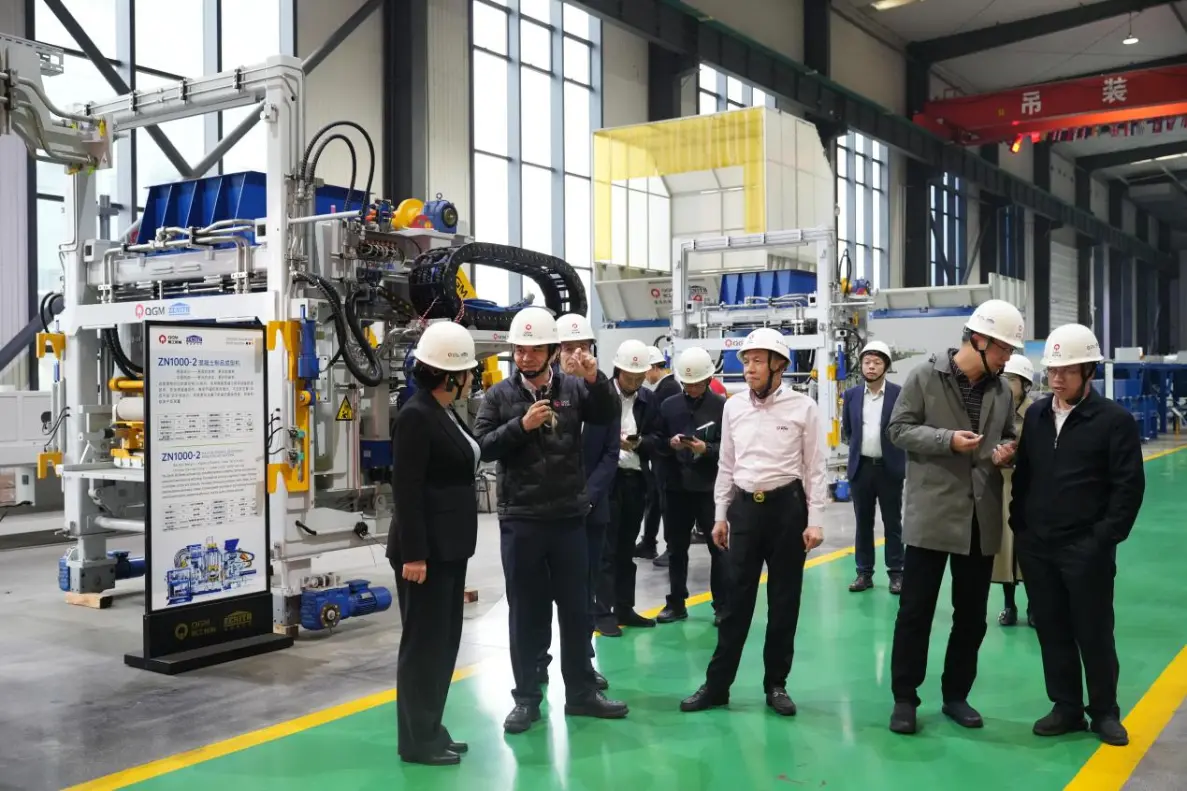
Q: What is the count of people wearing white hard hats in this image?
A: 11